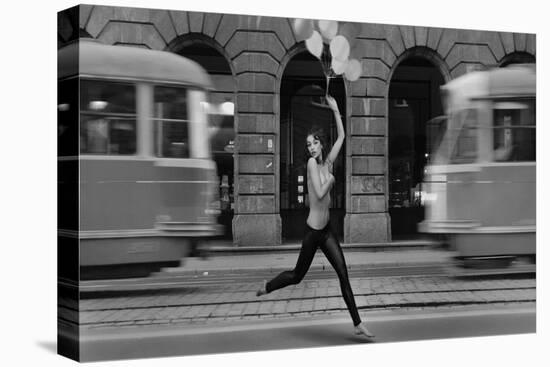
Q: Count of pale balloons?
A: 6